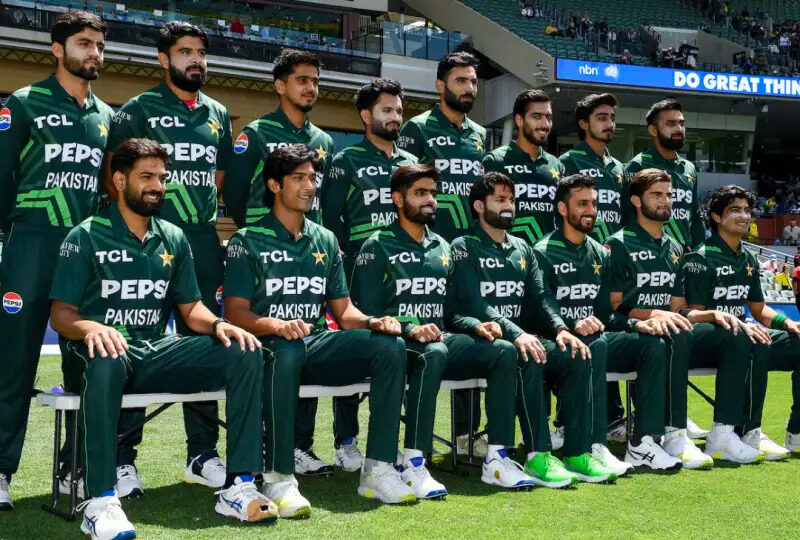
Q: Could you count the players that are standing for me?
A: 8